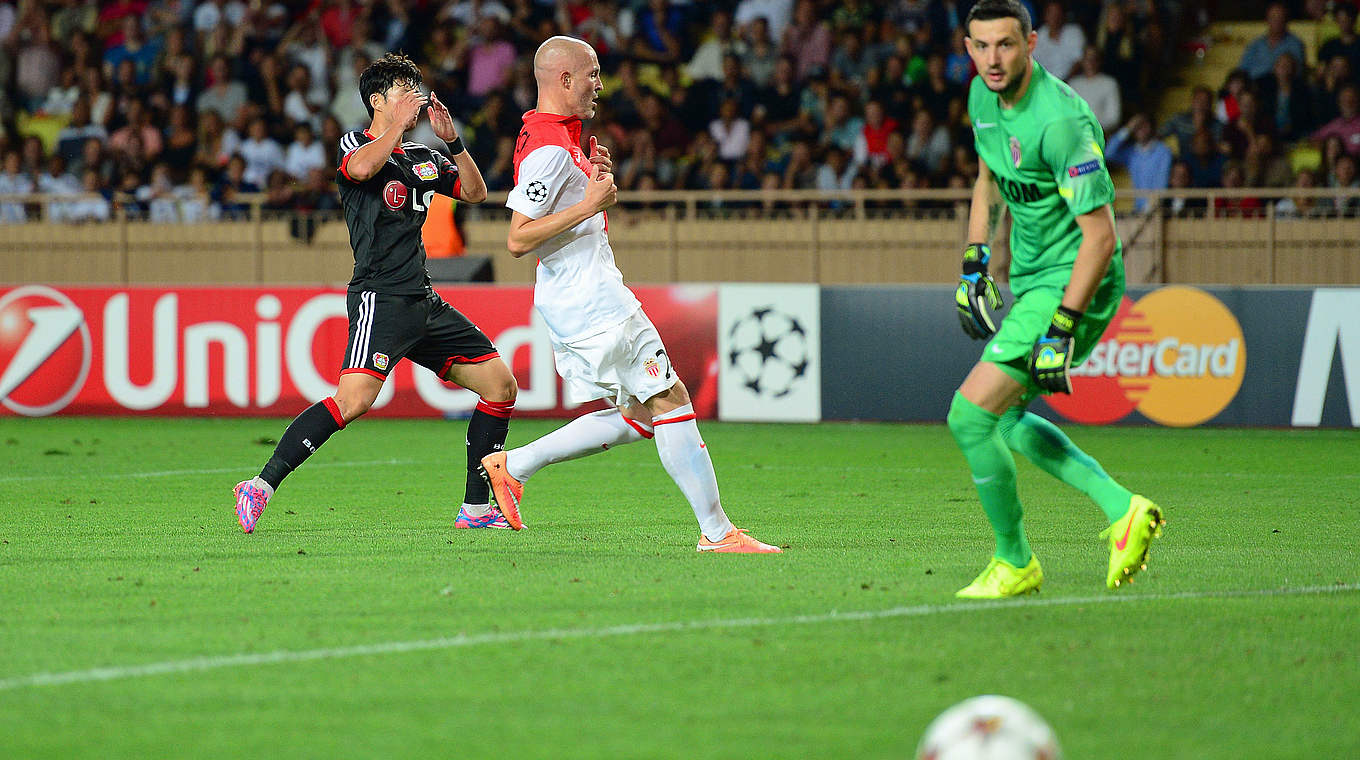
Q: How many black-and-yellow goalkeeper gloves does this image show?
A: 2